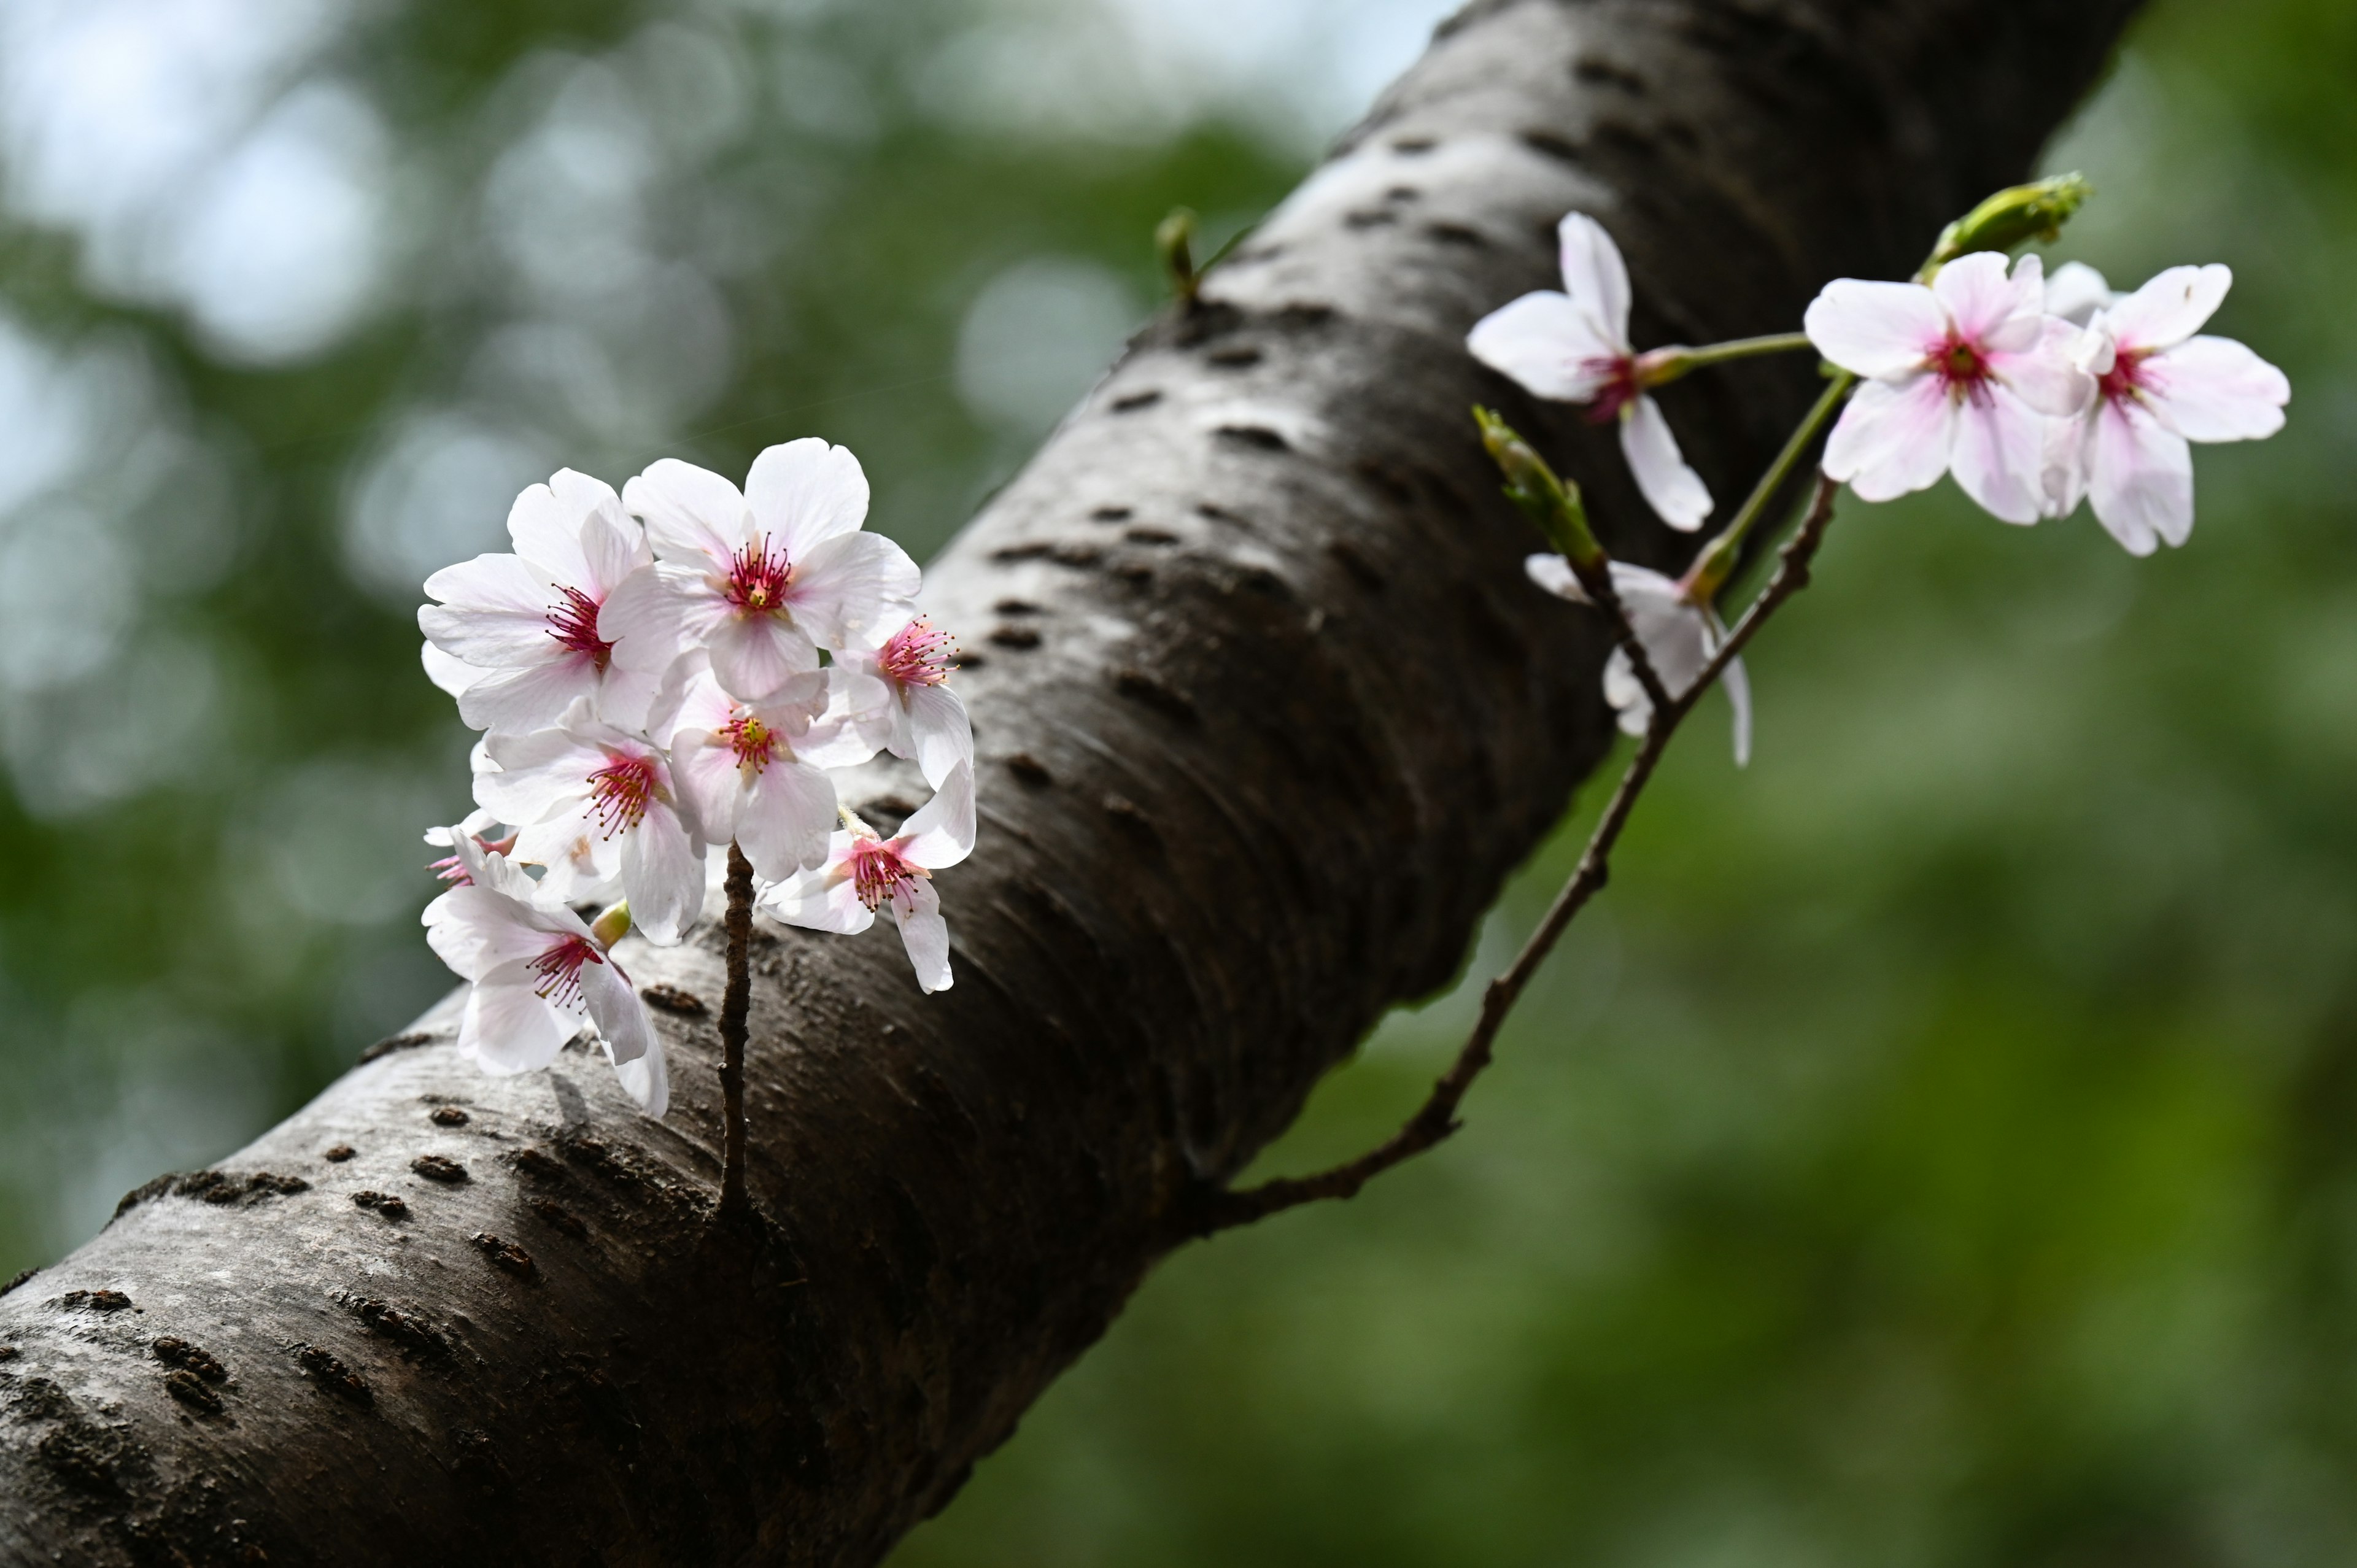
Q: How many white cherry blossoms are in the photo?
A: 12